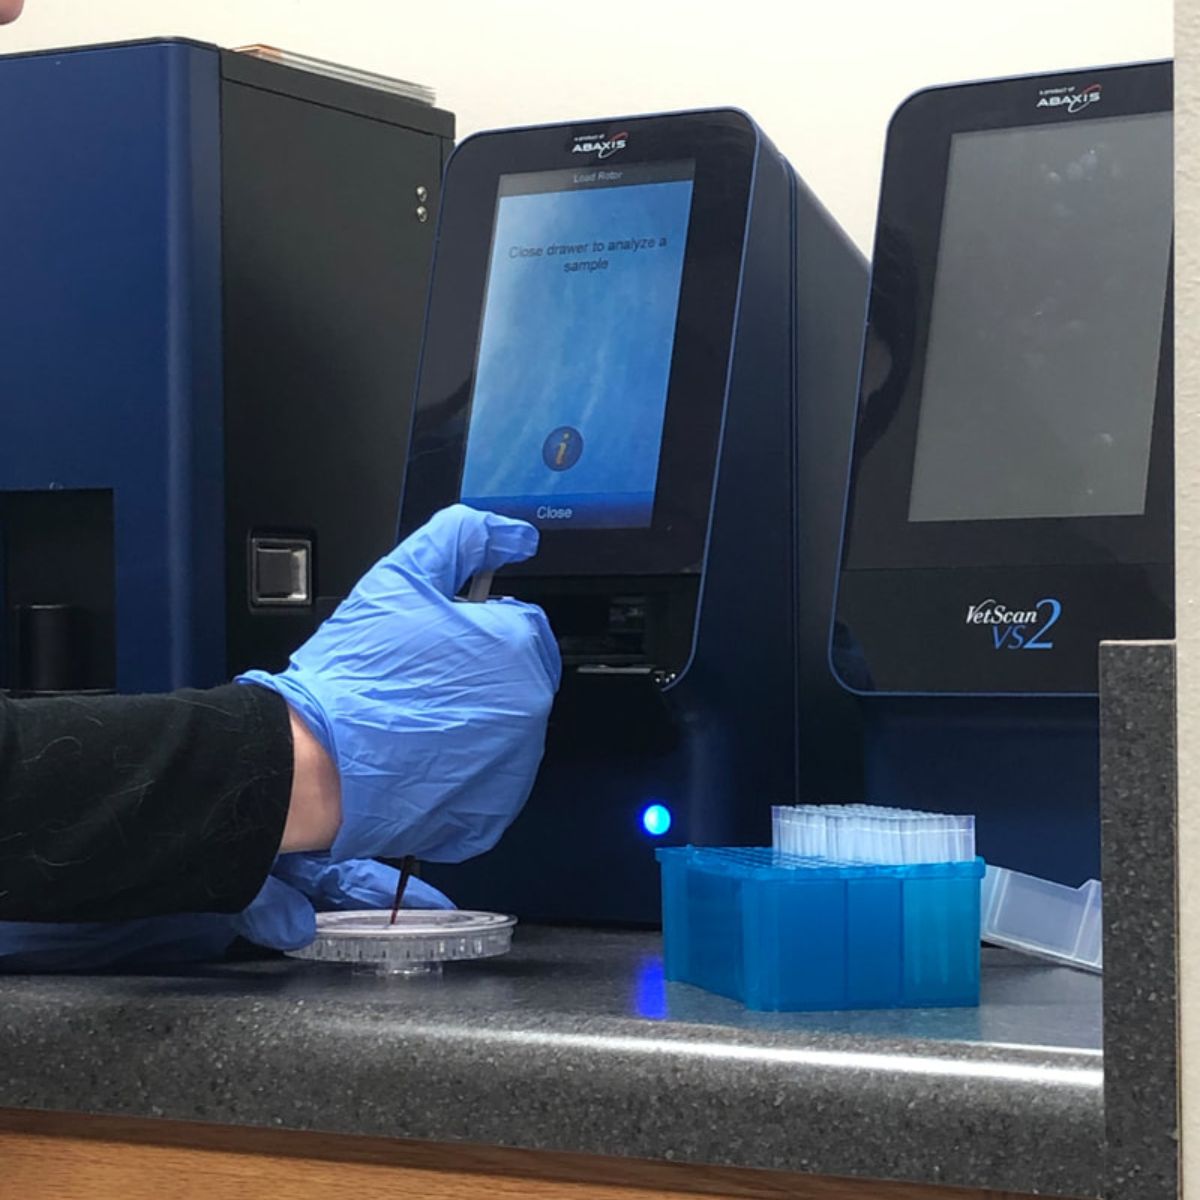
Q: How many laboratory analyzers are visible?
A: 3